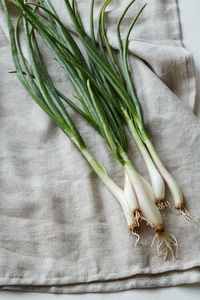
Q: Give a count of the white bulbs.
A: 5